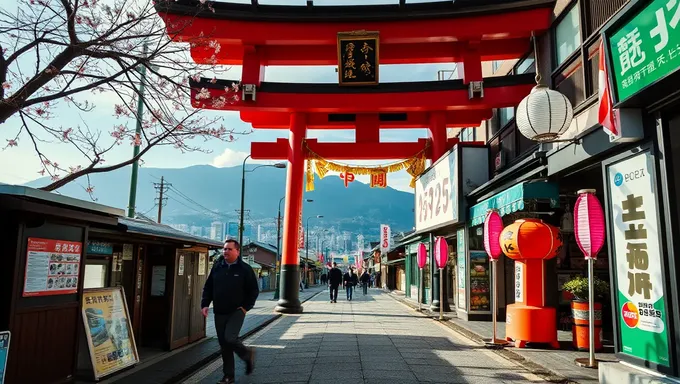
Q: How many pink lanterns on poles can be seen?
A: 4